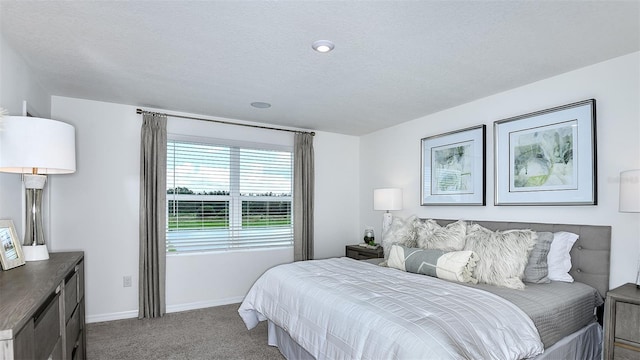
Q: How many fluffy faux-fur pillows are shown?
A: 3